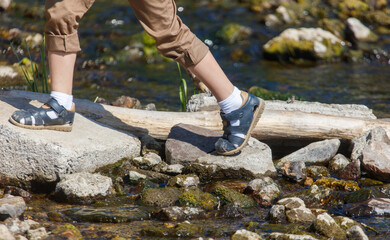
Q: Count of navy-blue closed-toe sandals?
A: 2